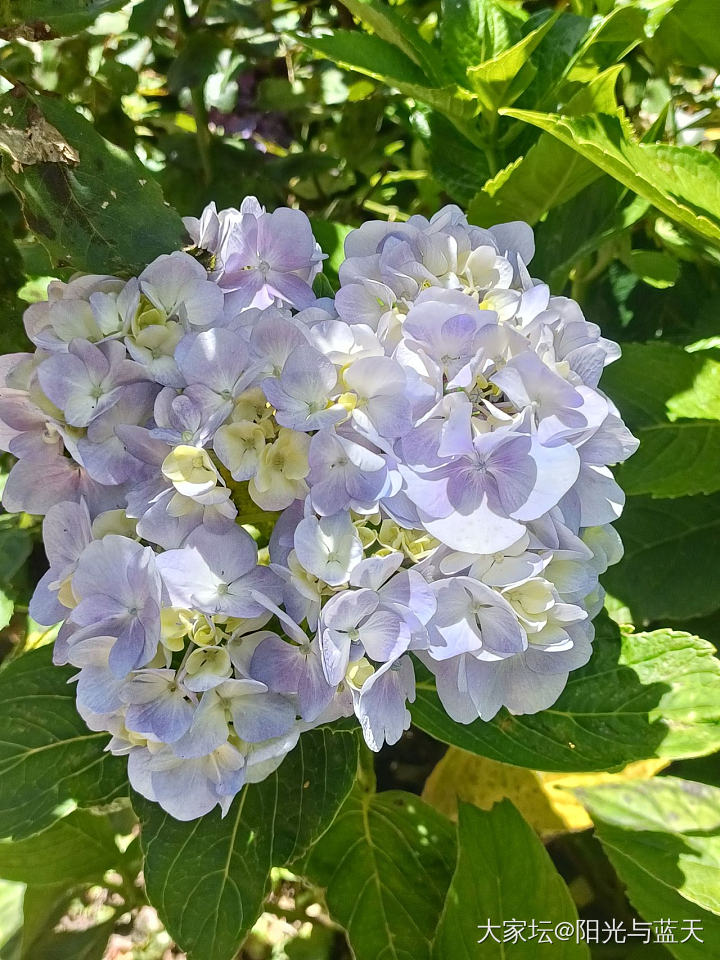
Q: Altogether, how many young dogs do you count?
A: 0